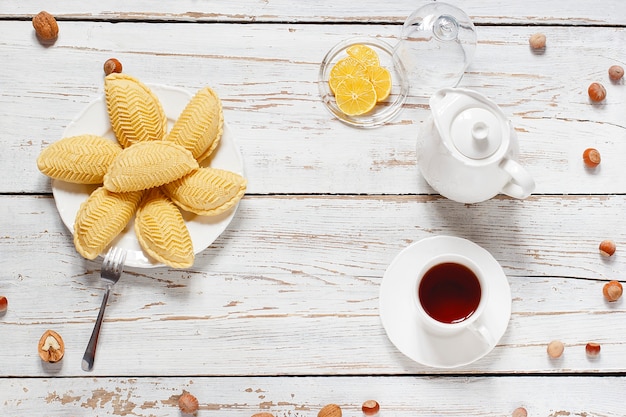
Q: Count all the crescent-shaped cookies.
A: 7